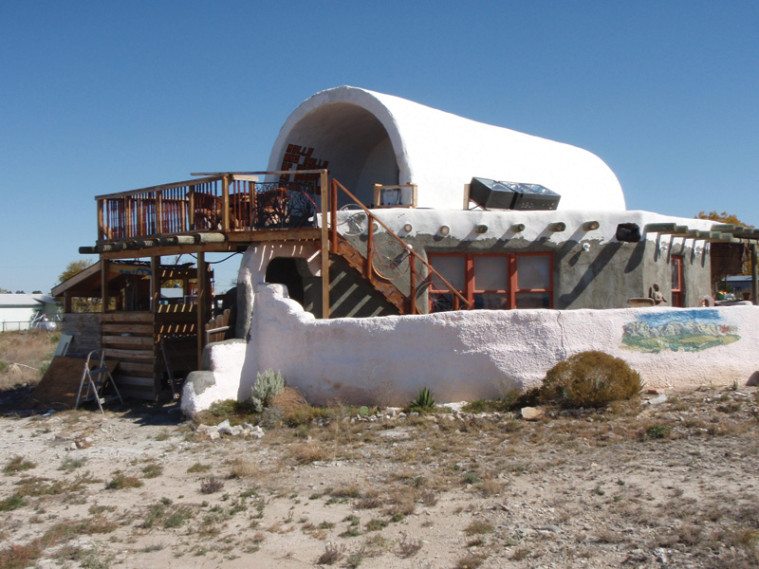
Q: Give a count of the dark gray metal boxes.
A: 2